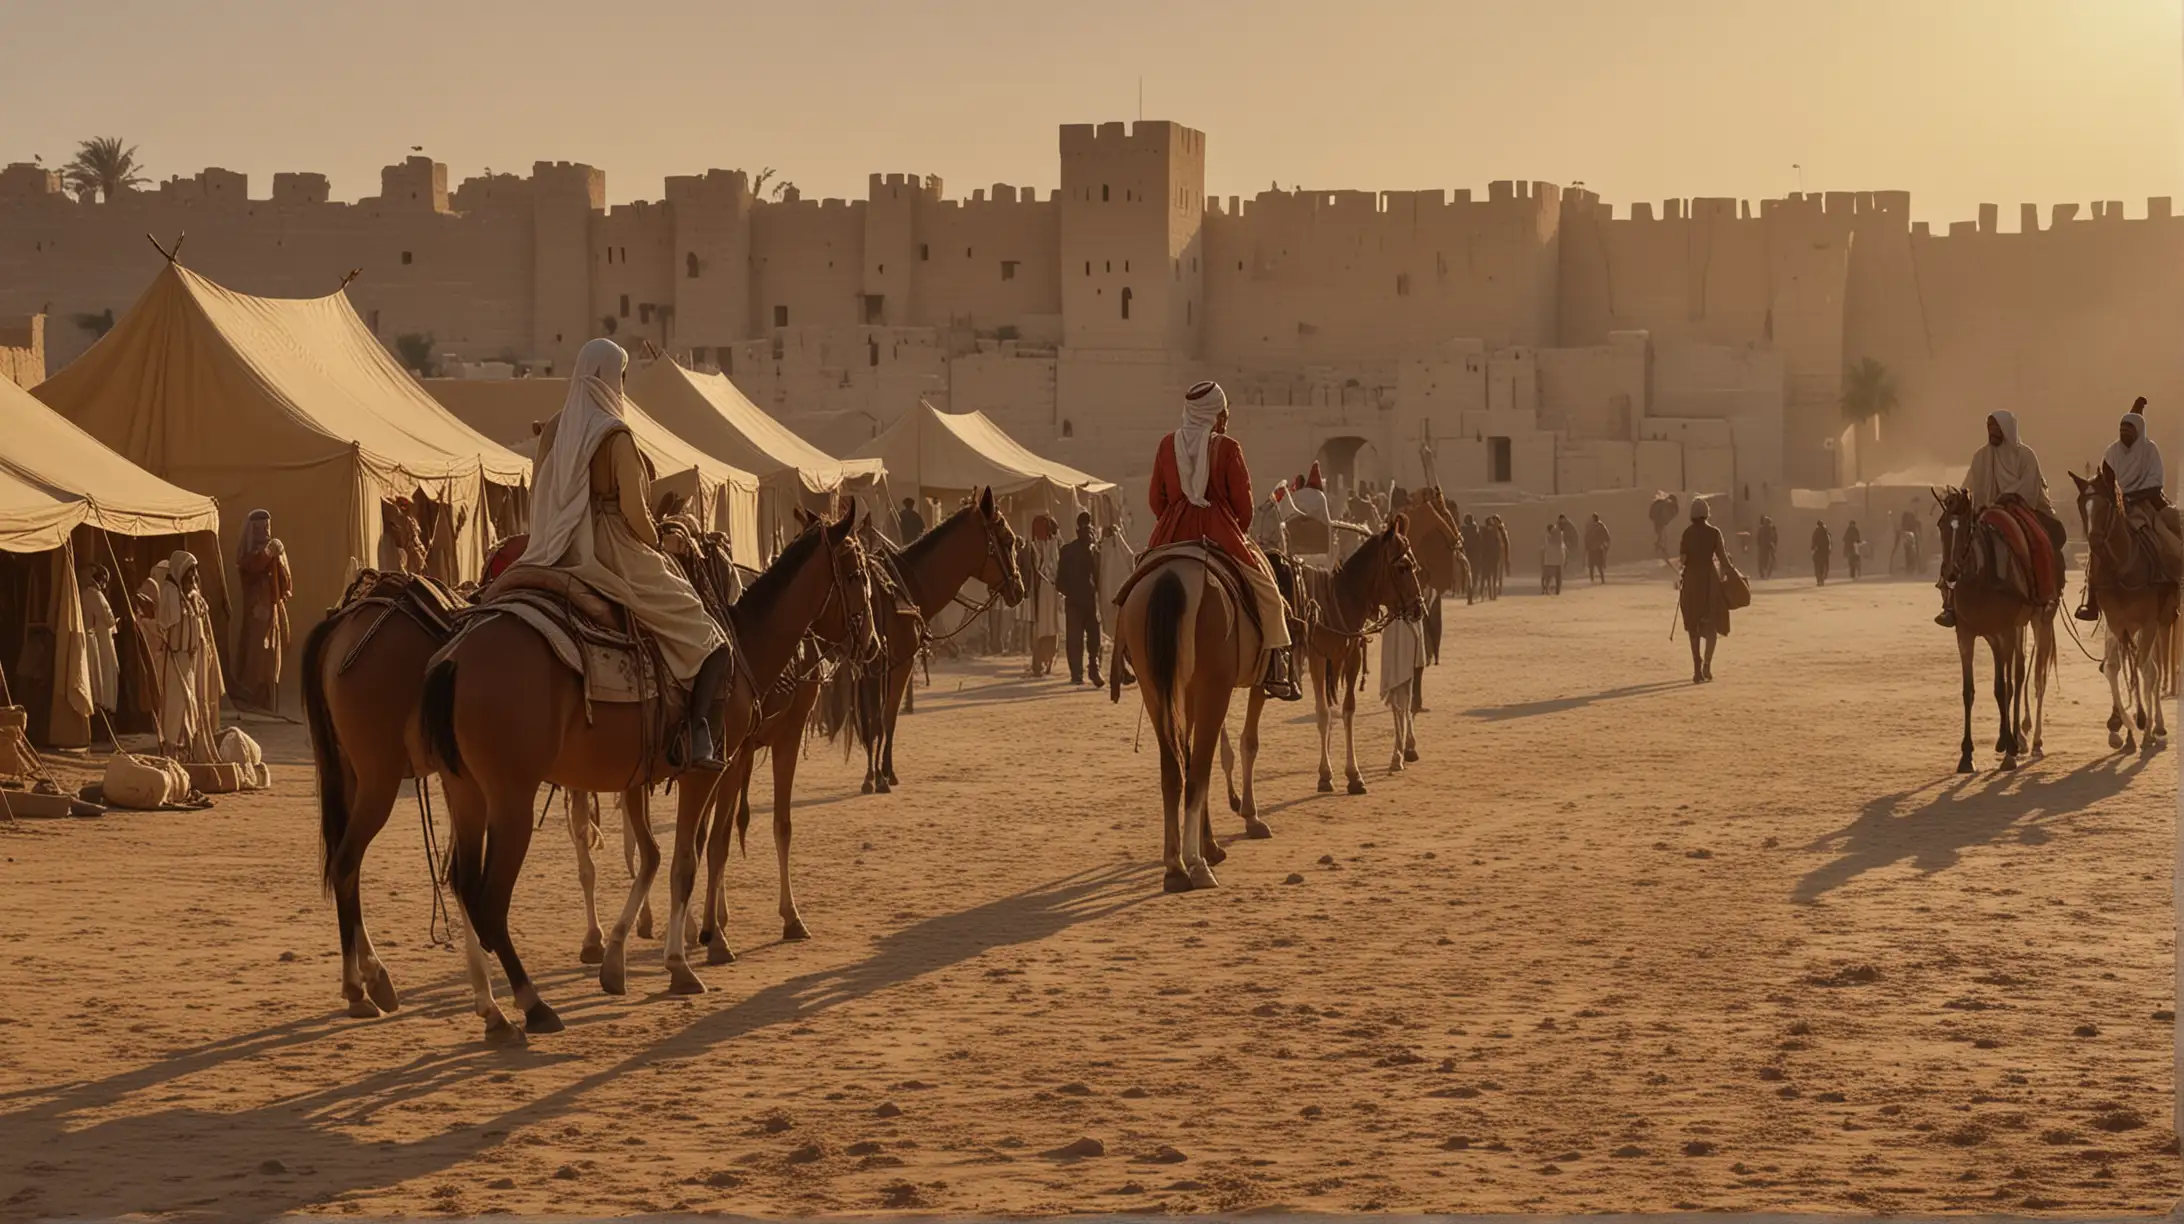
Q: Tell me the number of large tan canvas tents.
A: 5